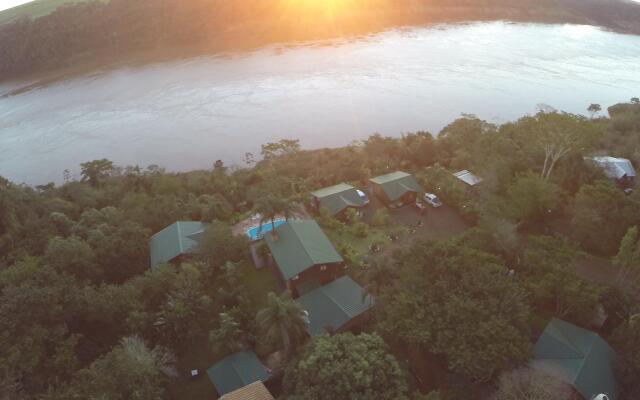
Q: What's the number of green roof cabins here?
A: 7